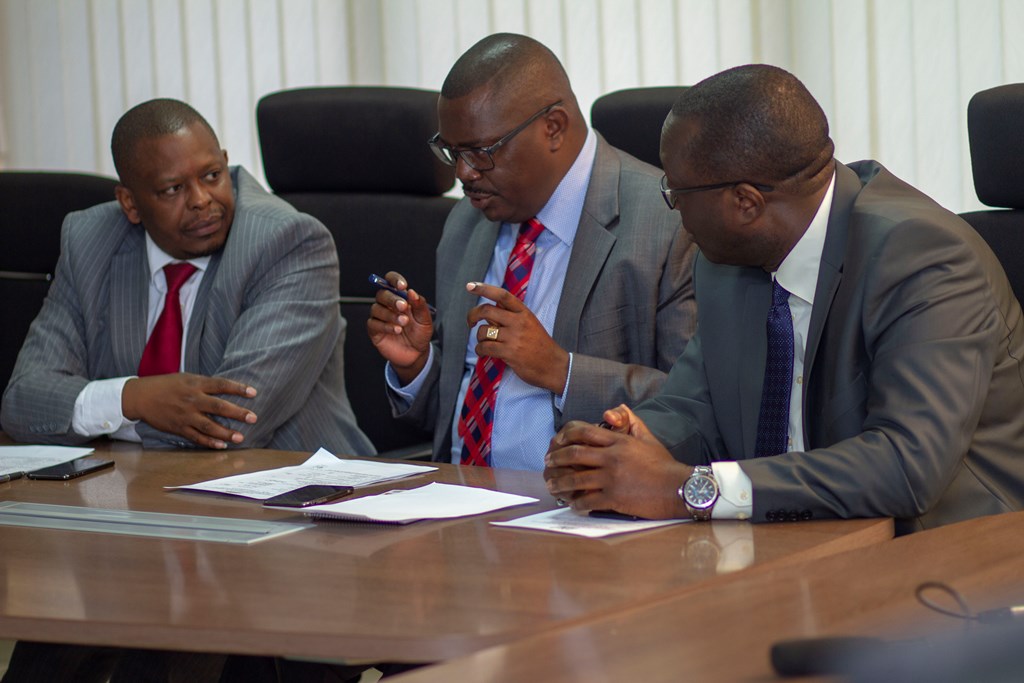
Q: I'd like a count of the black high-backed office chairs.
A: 4